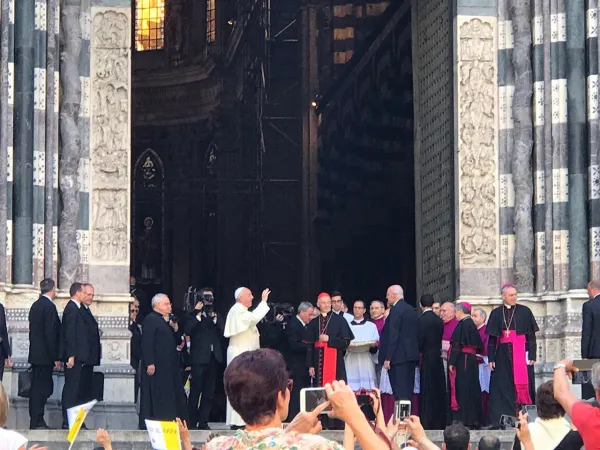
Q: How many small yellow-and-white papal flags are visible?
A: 2